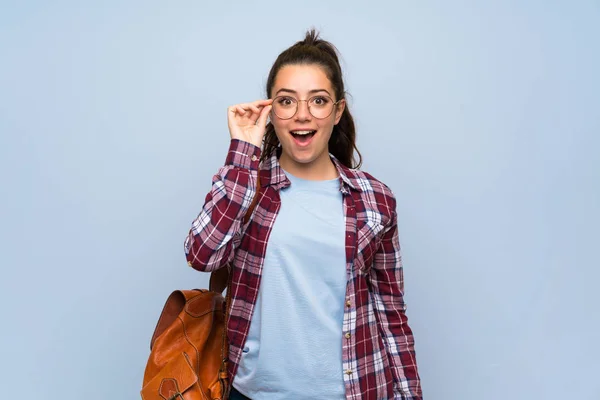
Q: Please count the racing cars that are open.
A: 0